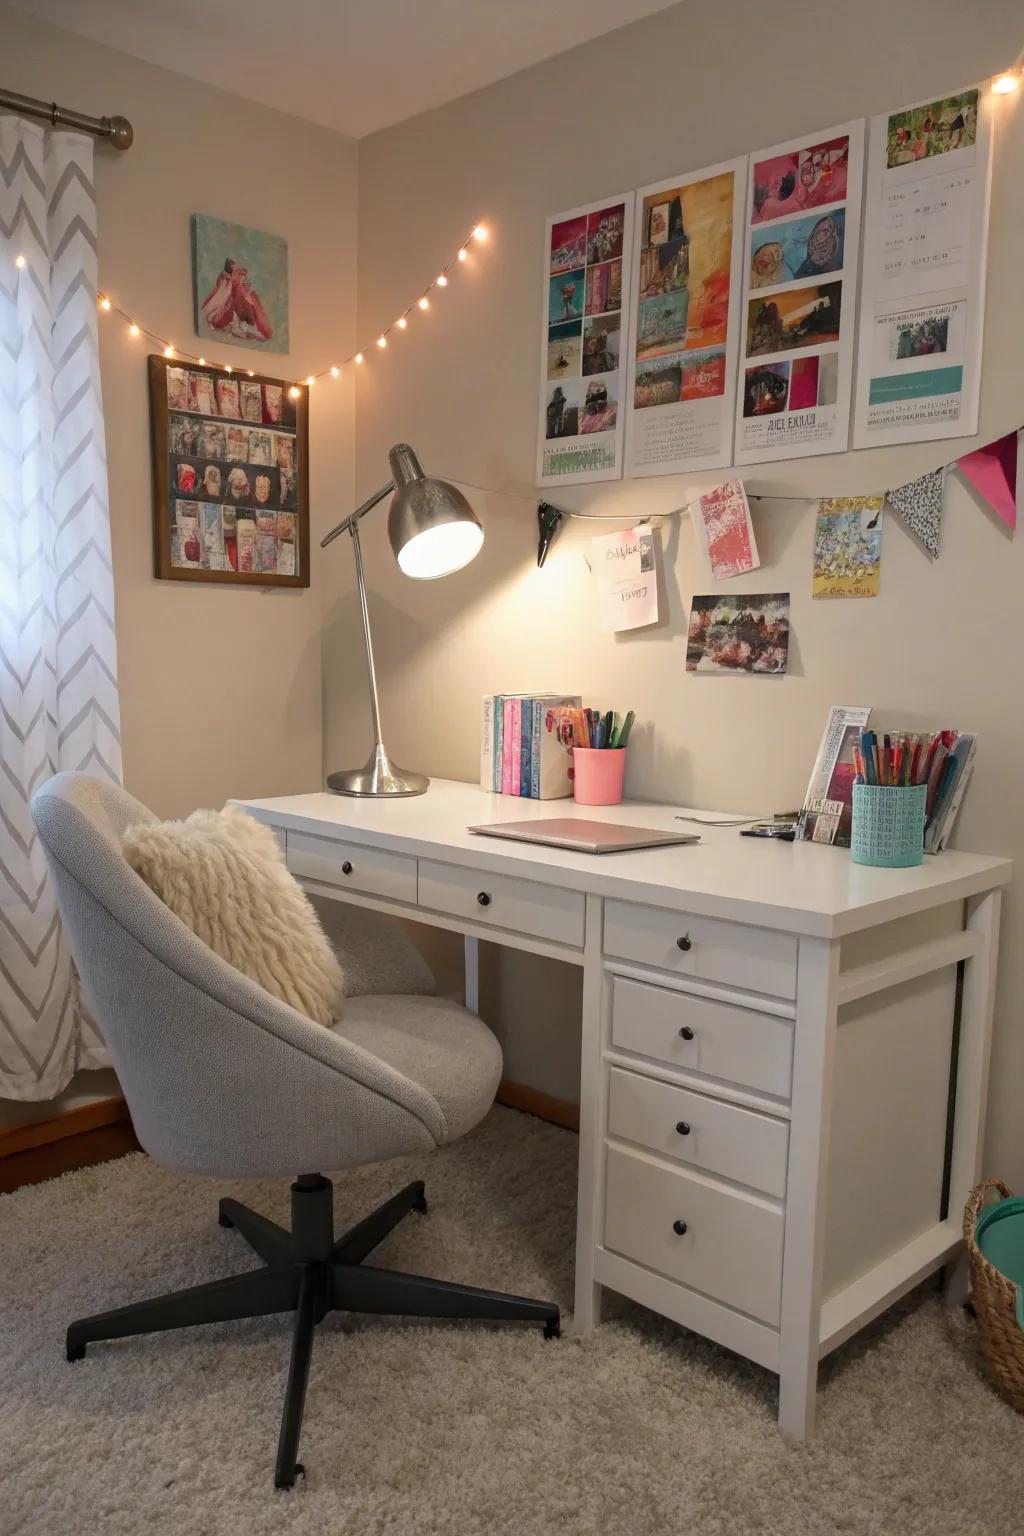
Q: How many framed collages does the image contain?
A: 1